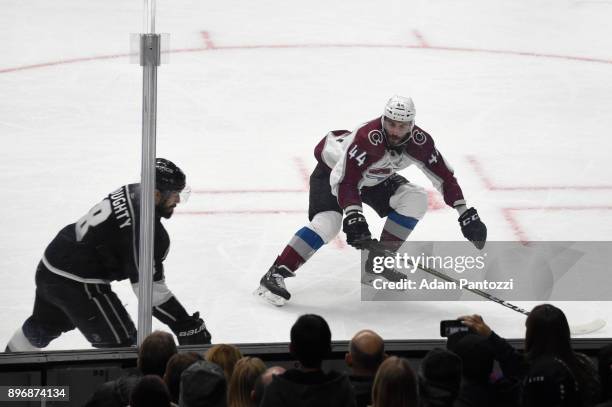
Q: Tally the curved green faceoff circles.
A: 0